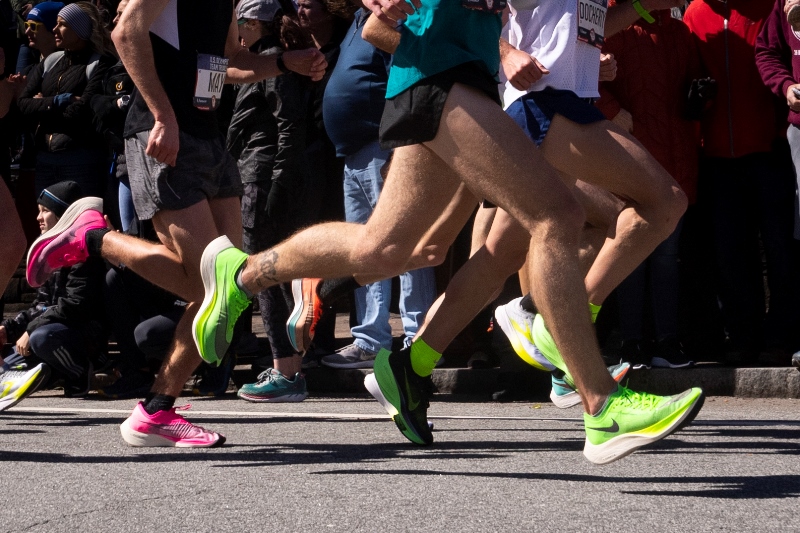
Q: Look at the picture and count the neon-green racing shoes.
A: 3